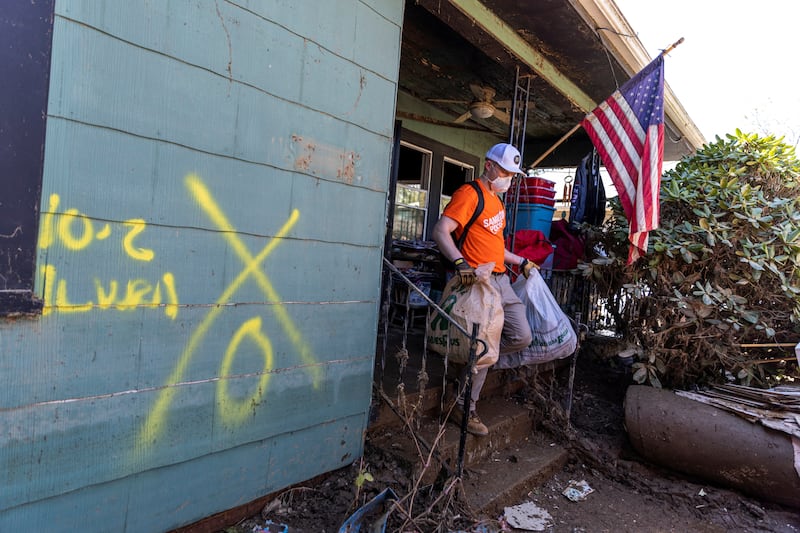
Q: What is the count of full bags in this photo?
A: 2